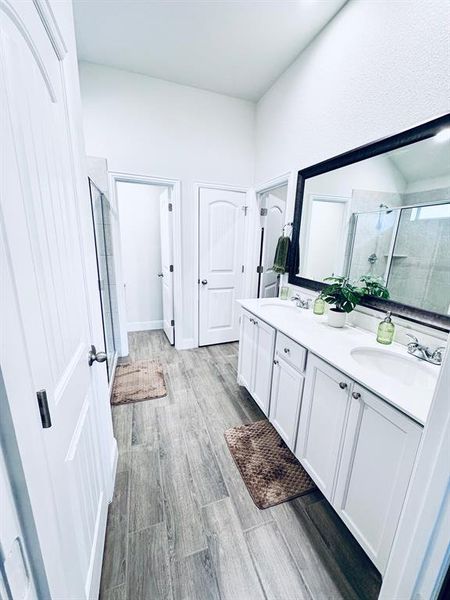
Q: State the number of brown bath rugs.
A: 2